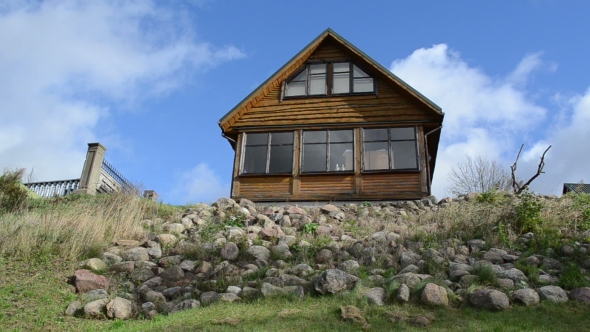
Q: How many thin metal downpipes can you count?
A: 2